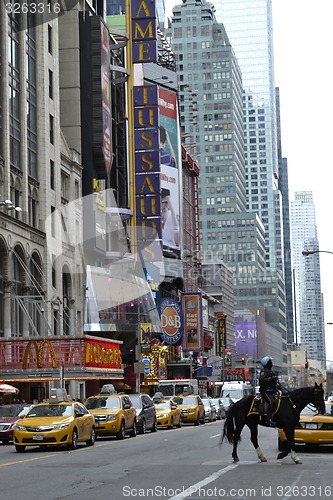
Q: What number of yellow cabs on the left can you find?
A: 4